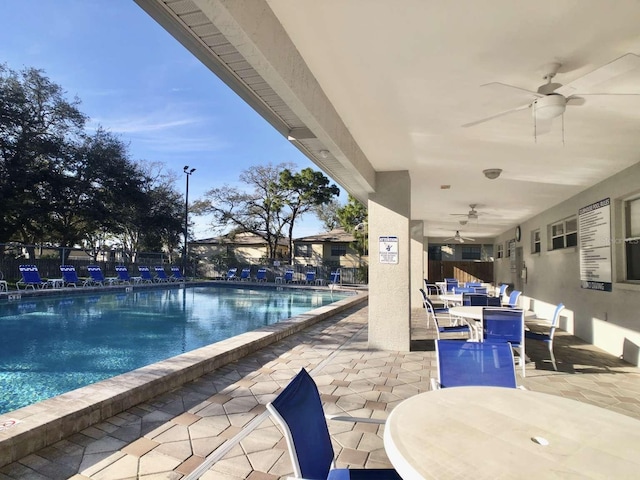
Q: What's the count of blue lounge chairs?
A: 13